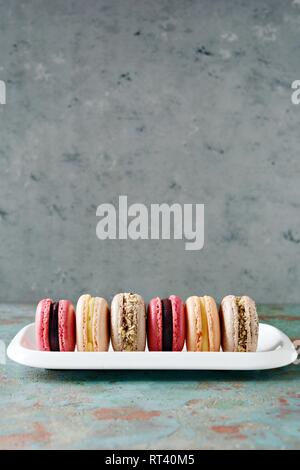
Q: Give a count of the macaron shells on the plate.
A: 12